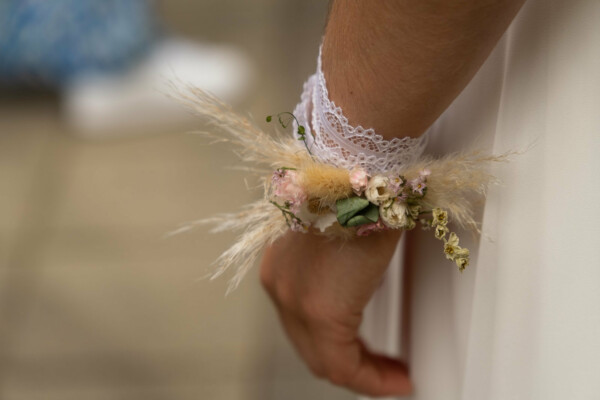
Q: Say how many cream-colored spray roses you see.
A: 2